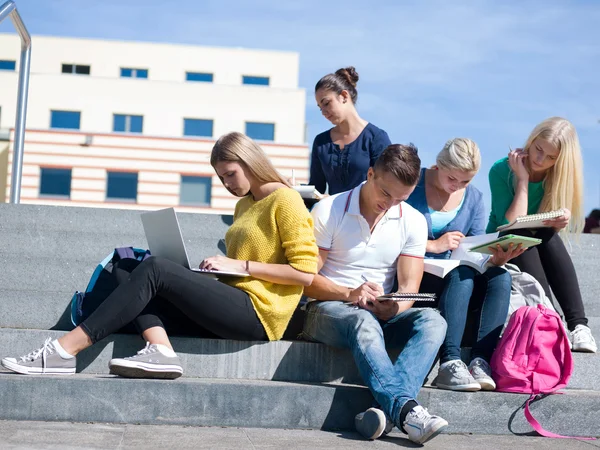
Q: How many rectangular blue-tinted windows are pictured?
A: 11